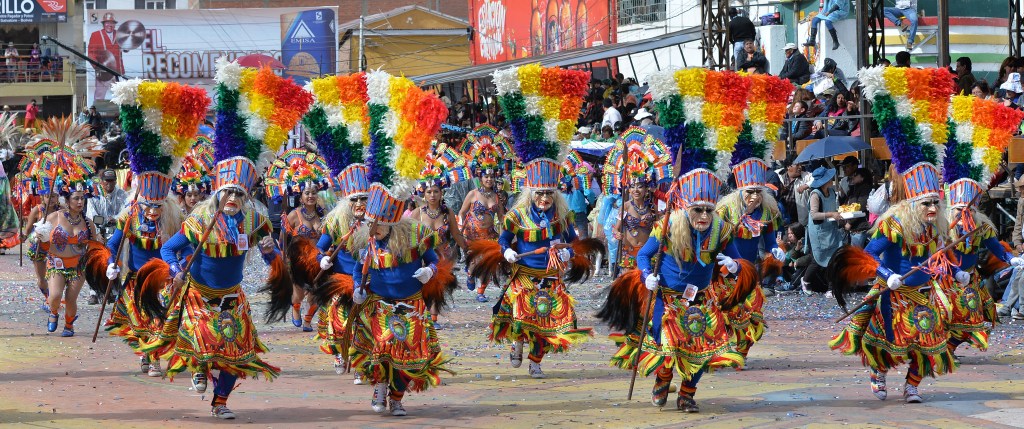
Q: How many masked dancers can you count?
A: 9